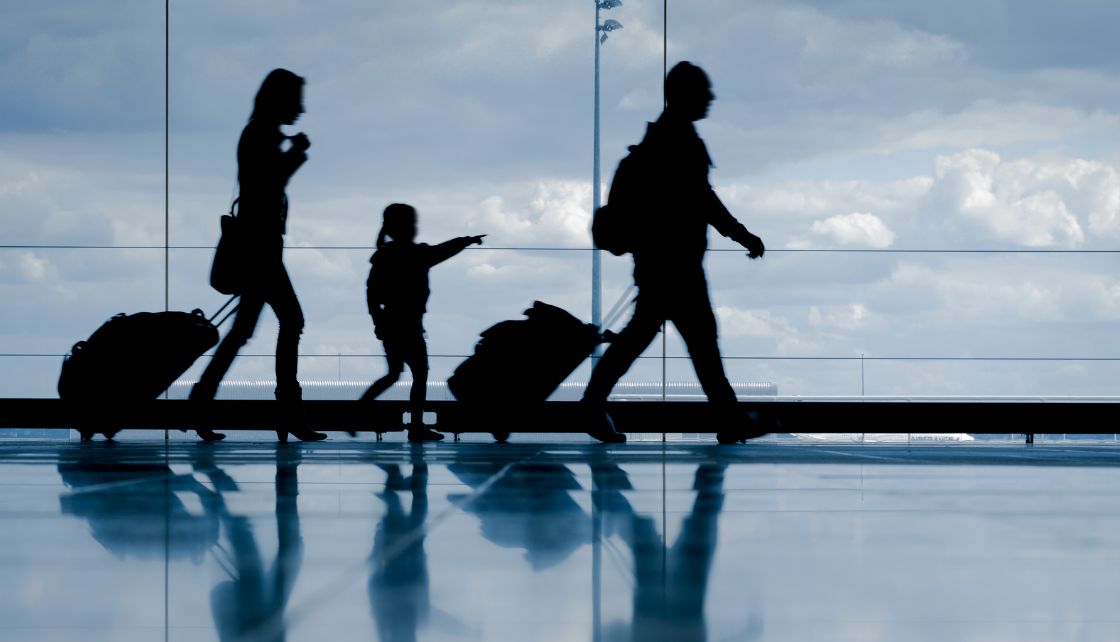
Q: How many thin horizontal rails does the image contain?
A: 2